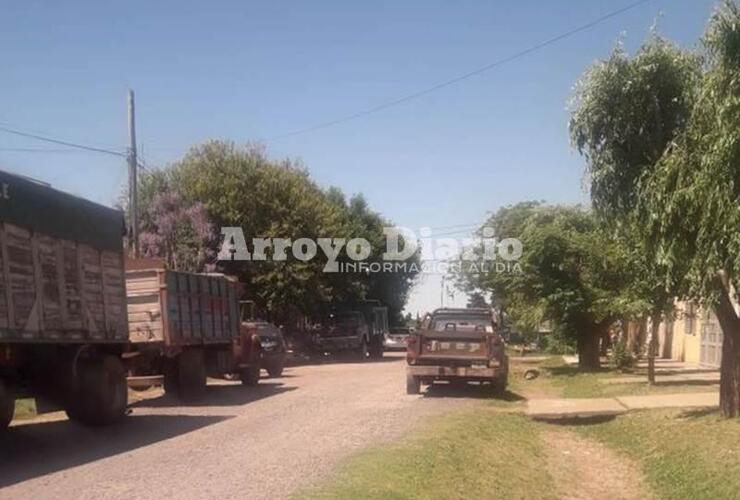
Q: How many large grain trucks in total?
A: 2